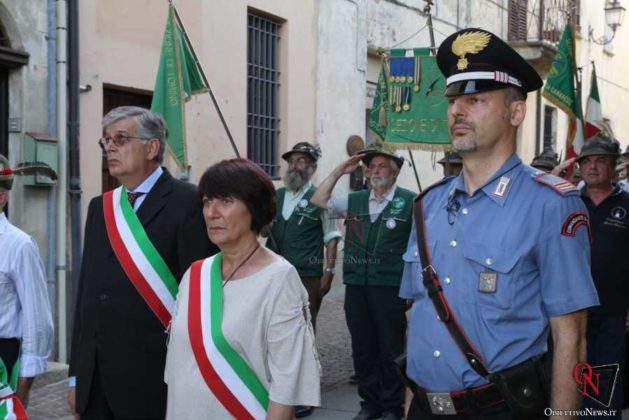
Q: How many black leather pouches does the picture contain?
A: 1